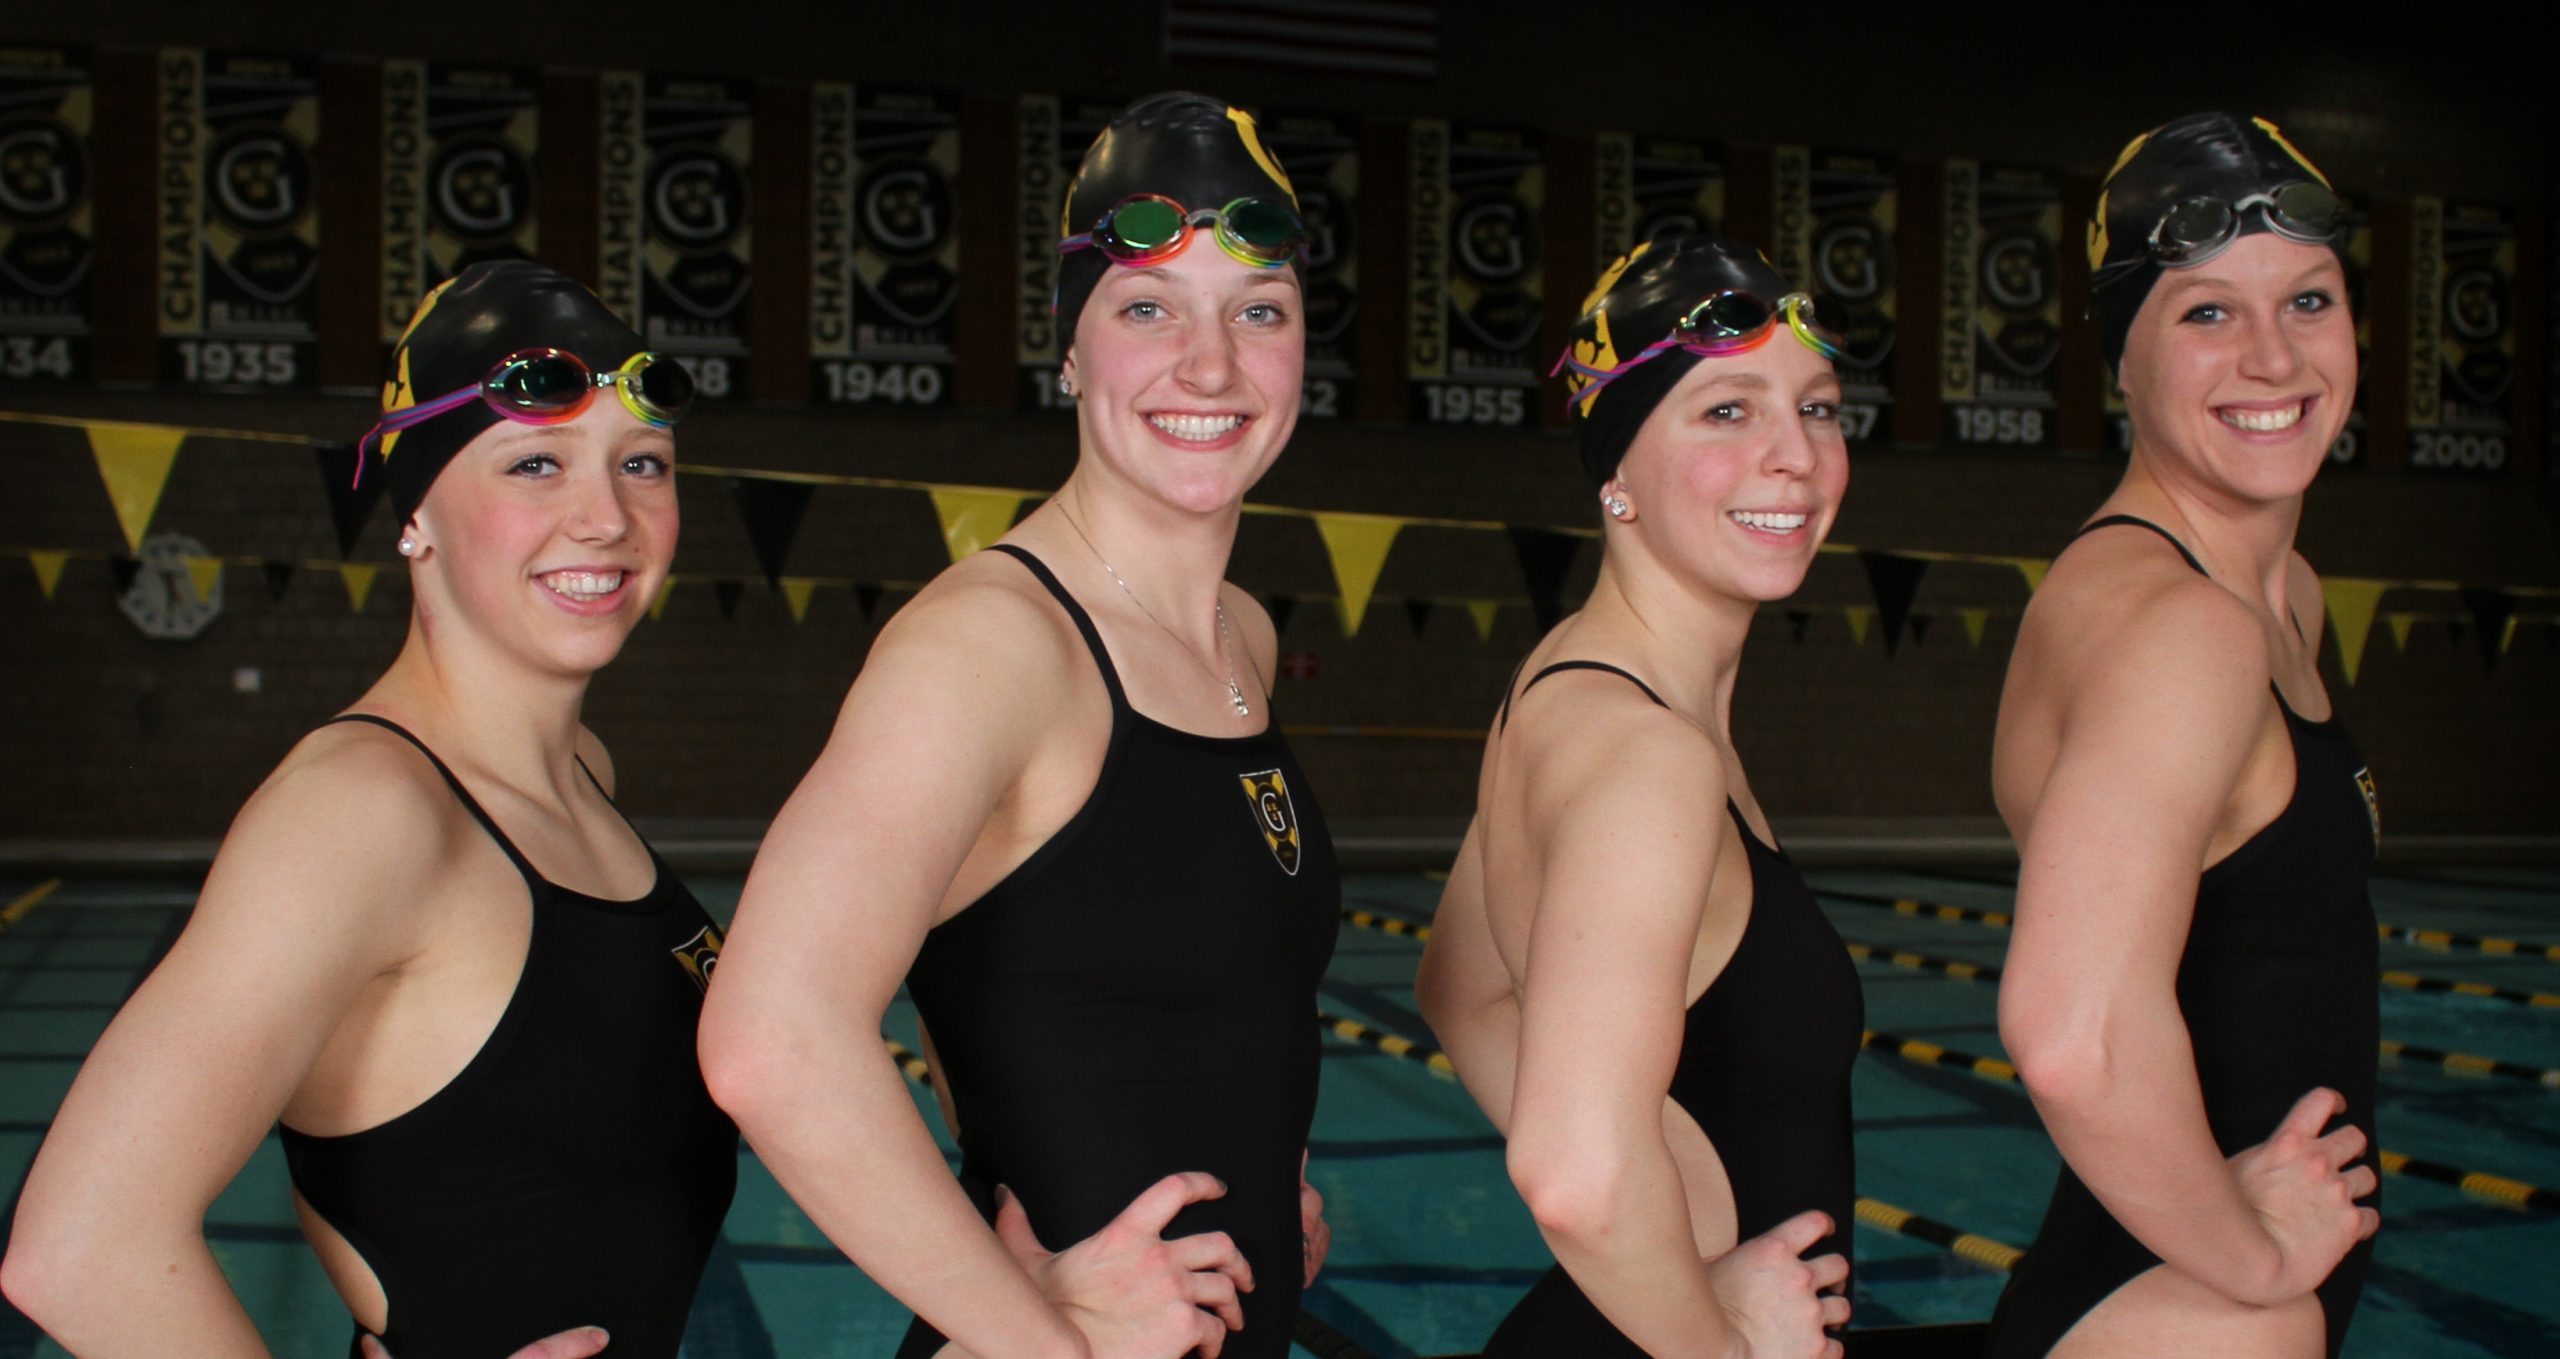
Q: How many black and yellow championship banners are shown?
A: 14